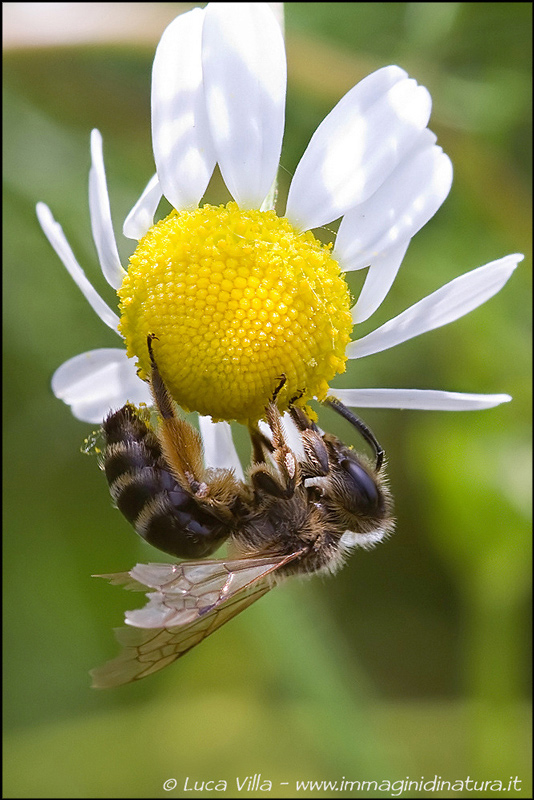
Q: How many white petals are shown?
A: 13